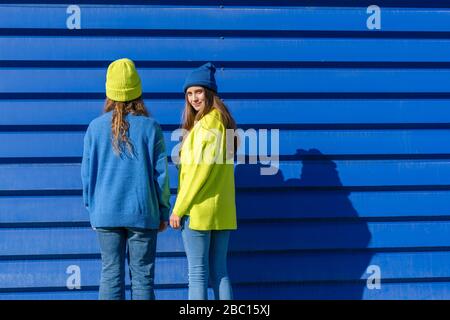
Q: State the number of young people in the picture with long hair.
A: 2